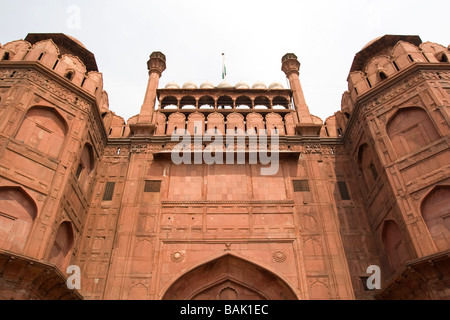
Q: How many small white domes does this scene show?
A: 7